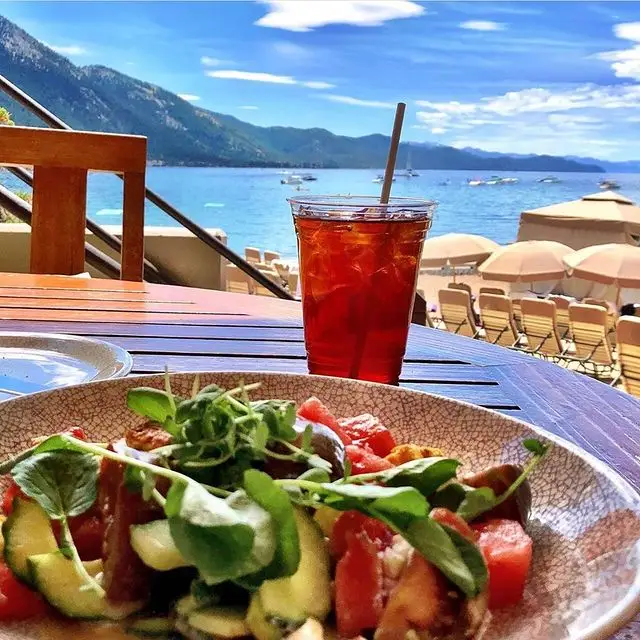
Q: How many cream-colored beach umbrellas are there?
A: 3